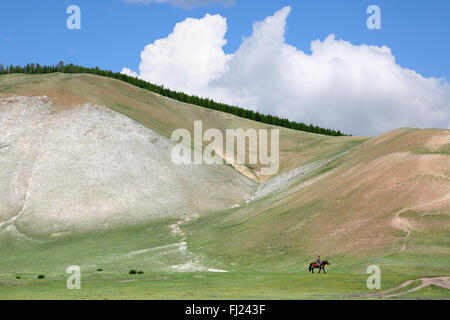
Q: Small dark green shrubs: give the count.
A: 5